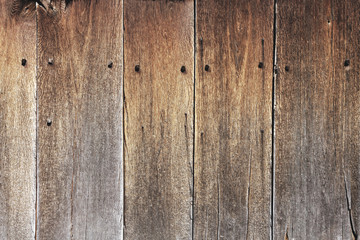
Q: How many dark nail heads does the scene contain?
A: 10